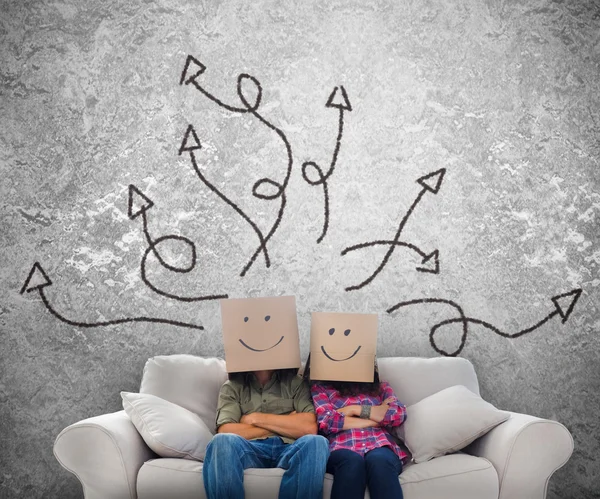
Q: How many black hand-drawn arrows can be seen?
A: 8